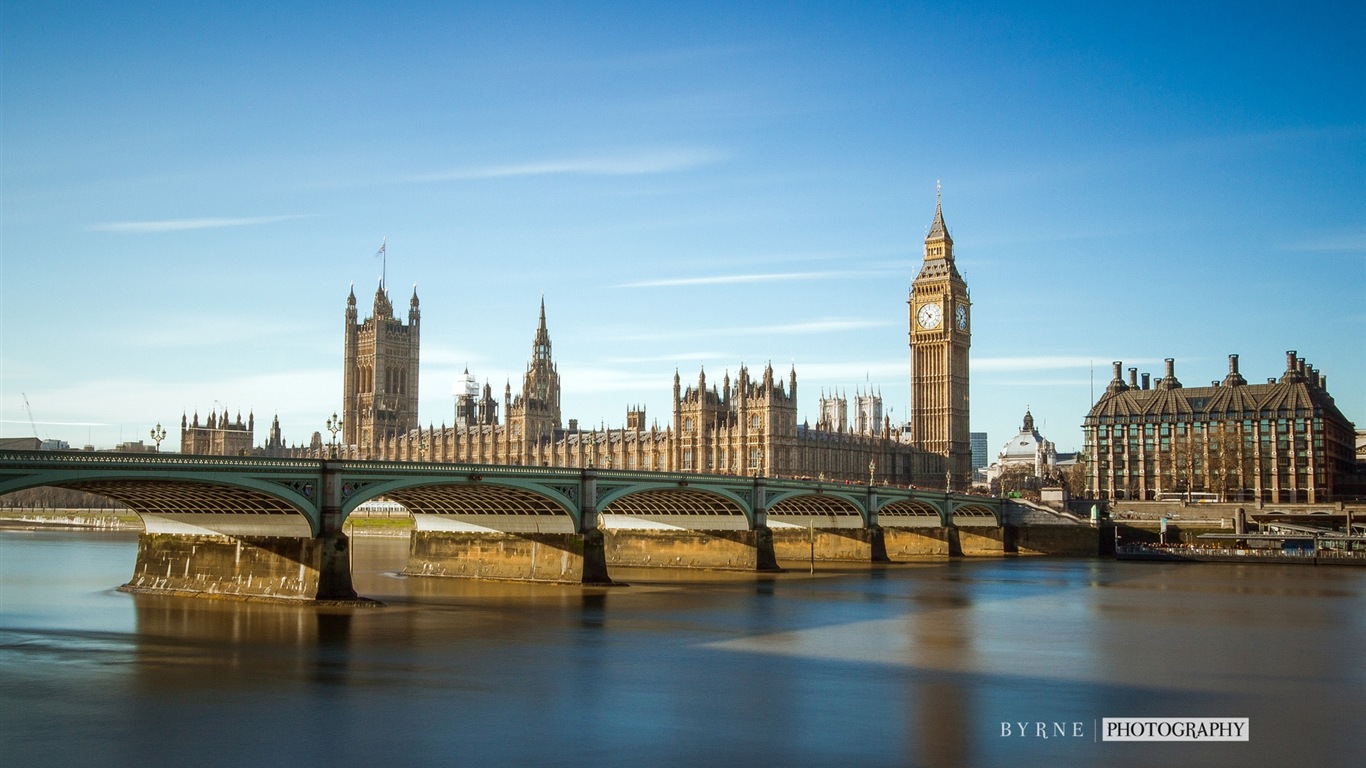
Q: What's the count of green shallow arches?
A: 6